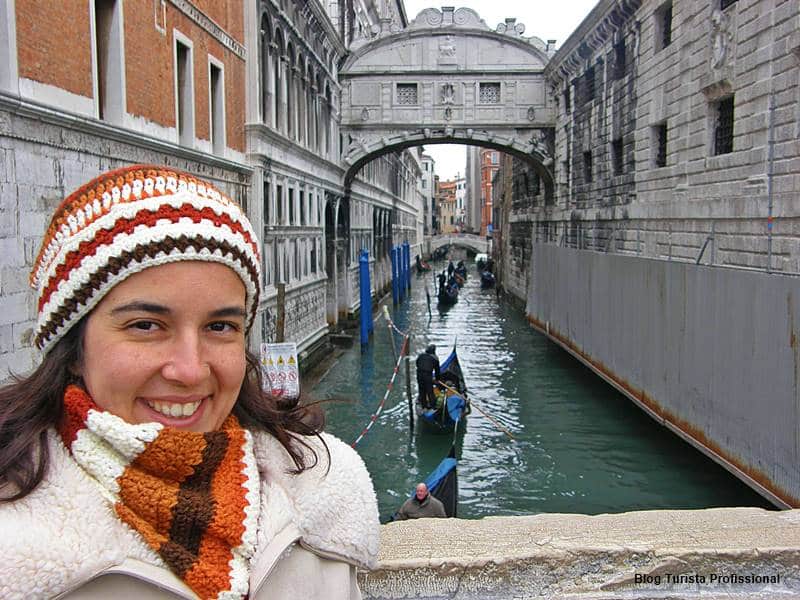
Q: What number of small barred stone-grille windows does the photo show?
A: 2